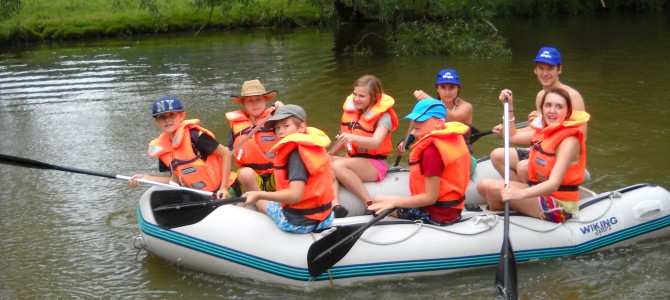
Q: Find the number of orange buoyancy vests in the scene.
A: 6